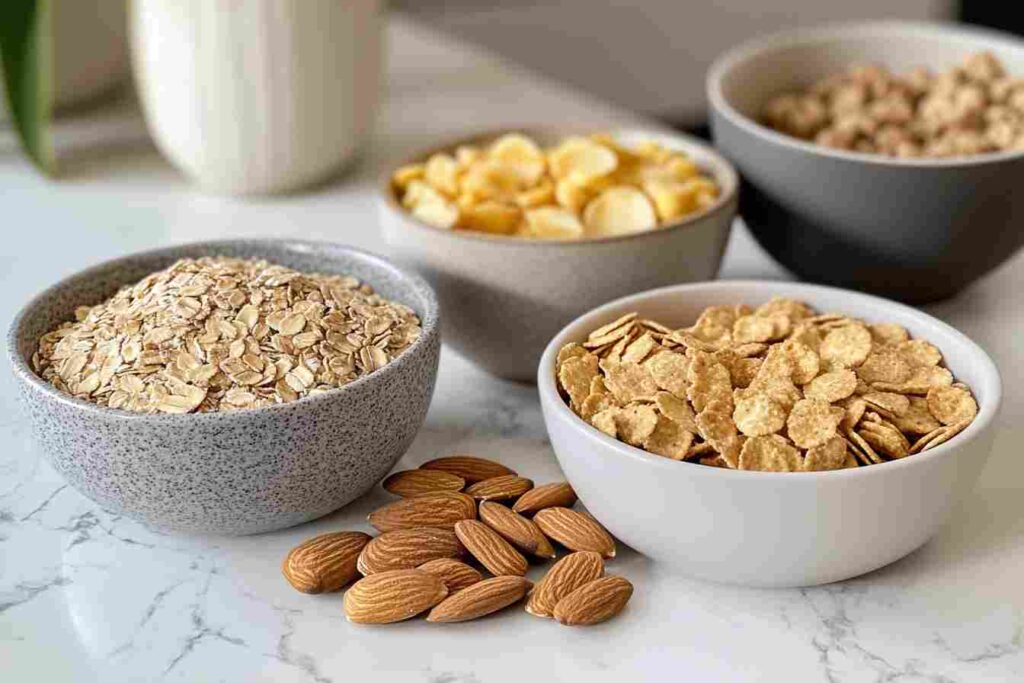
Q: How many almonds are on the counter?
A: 15